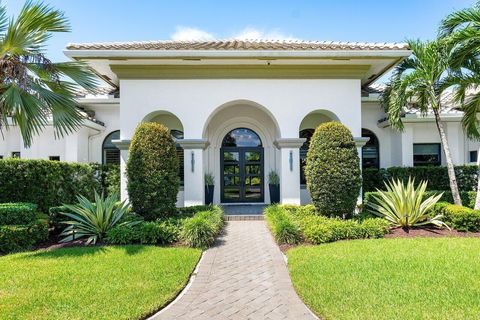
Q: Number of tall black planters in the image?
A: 2